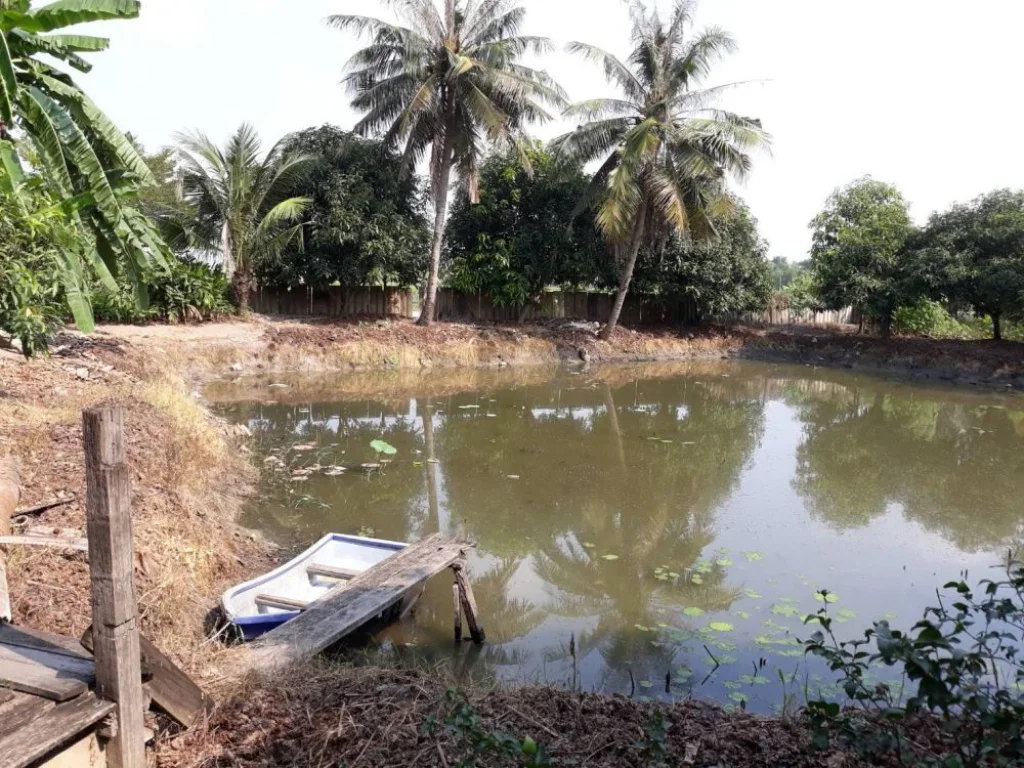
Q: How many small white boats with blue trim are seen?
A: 1